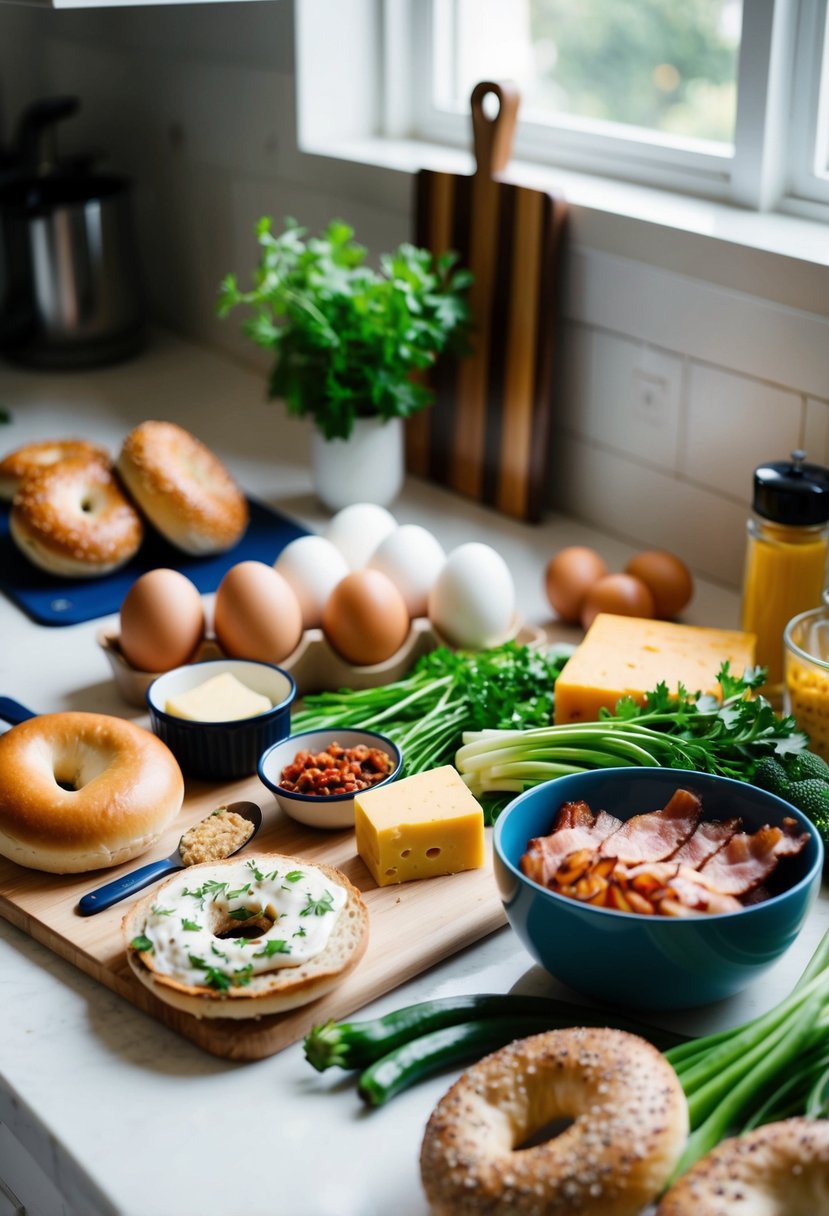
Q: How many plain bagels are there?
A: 1